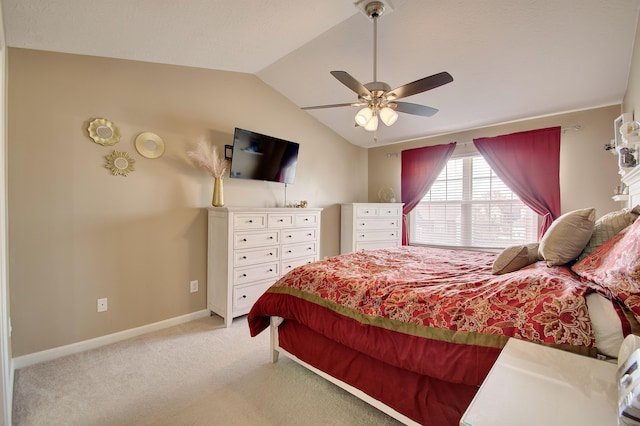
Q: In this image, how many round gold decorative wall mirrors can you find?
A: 3